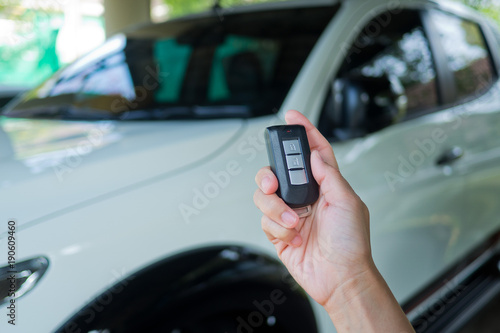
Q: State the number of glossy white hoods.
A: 1